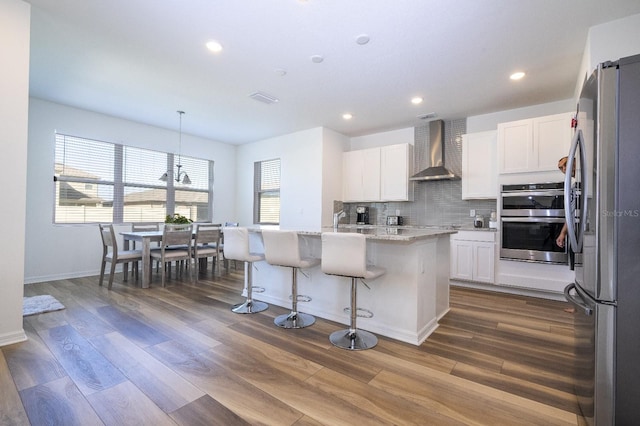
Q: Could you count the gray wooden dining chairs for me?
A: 6